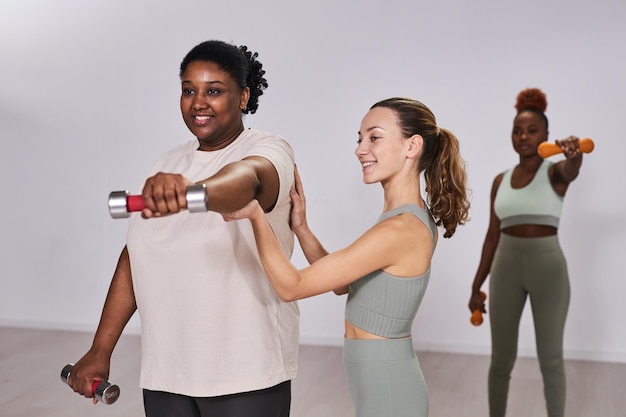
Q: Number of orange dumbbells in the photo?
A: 2